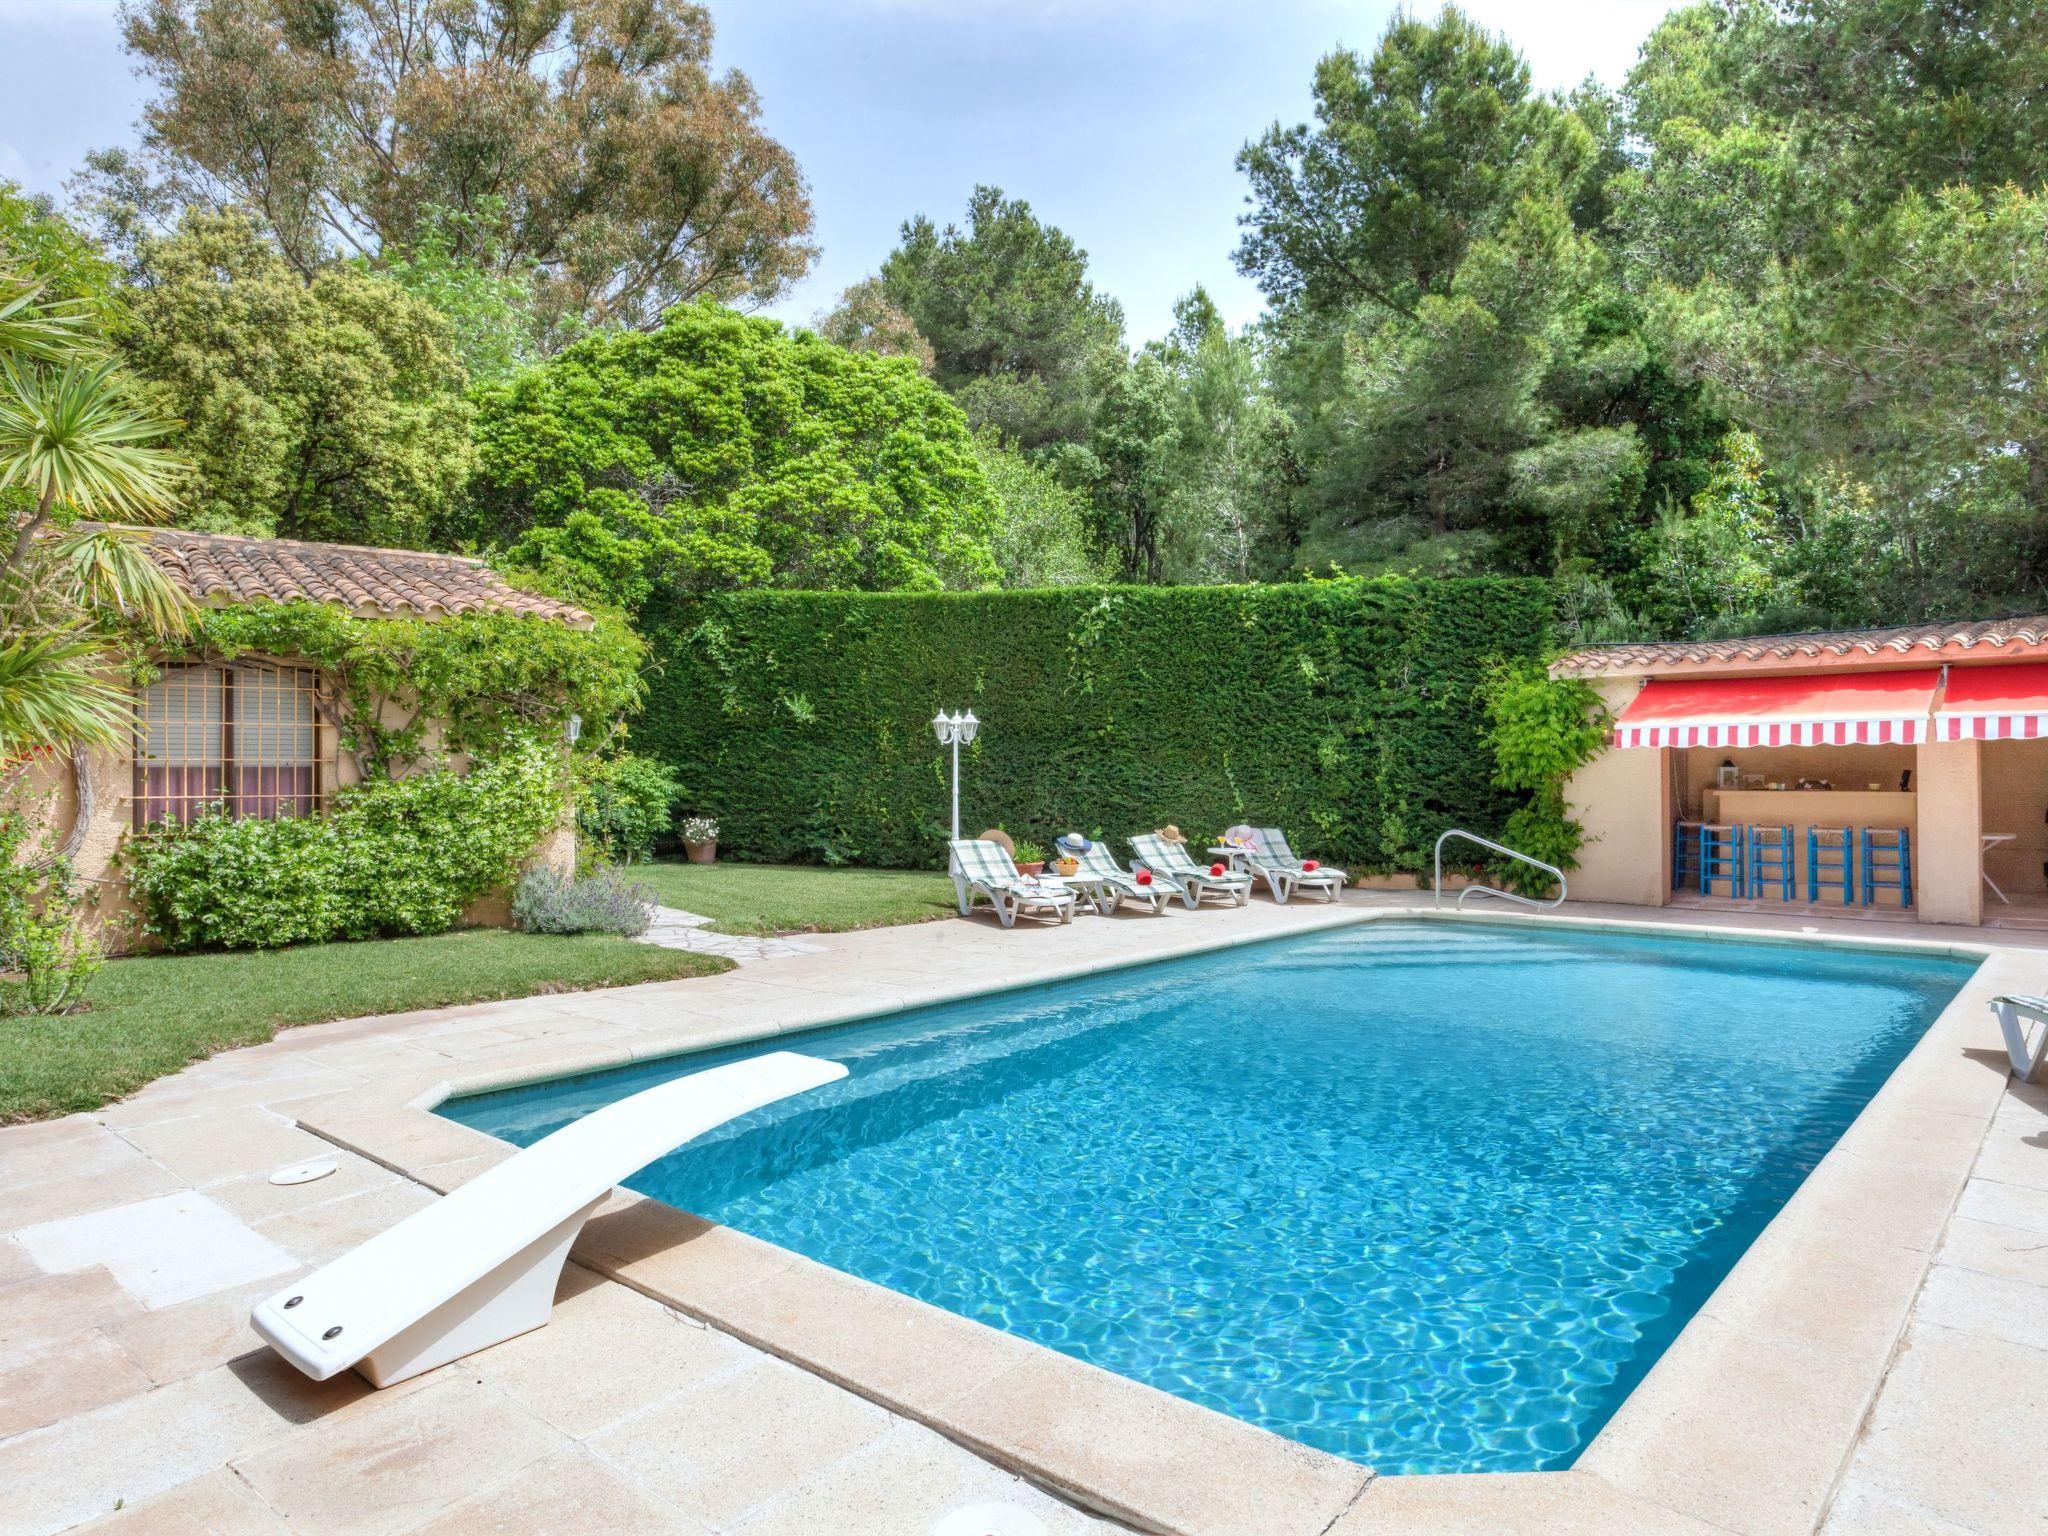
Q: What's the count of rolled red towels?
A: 3